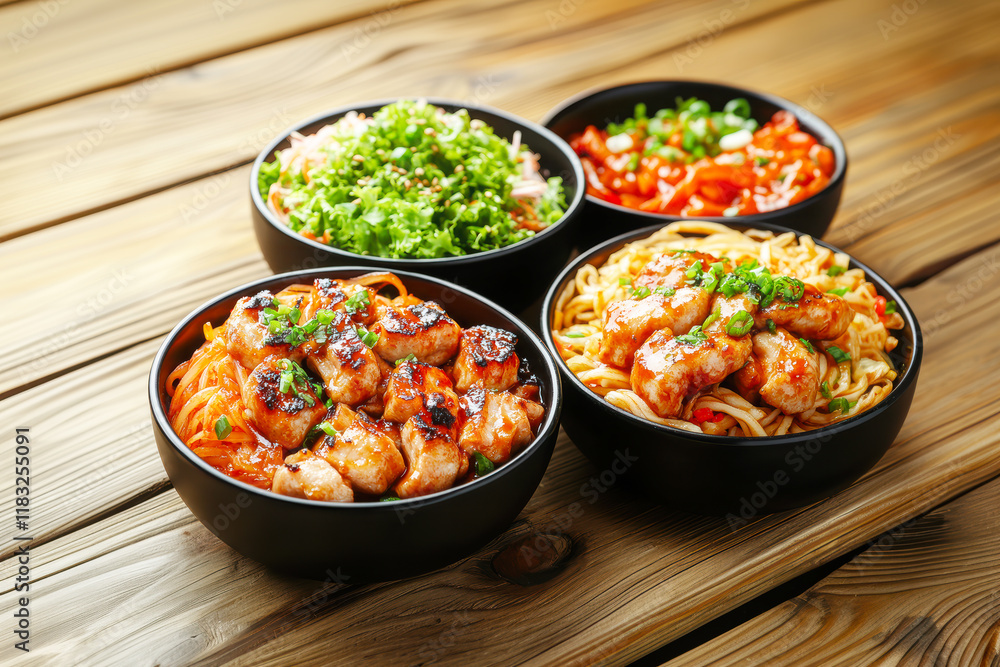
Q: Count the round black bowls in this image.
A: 4